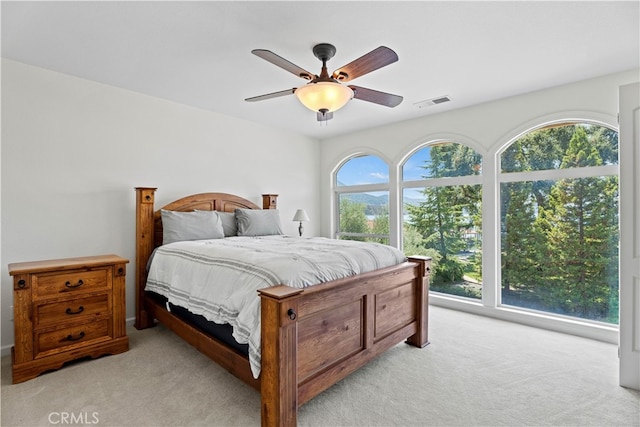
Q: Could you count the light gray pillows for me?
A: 3